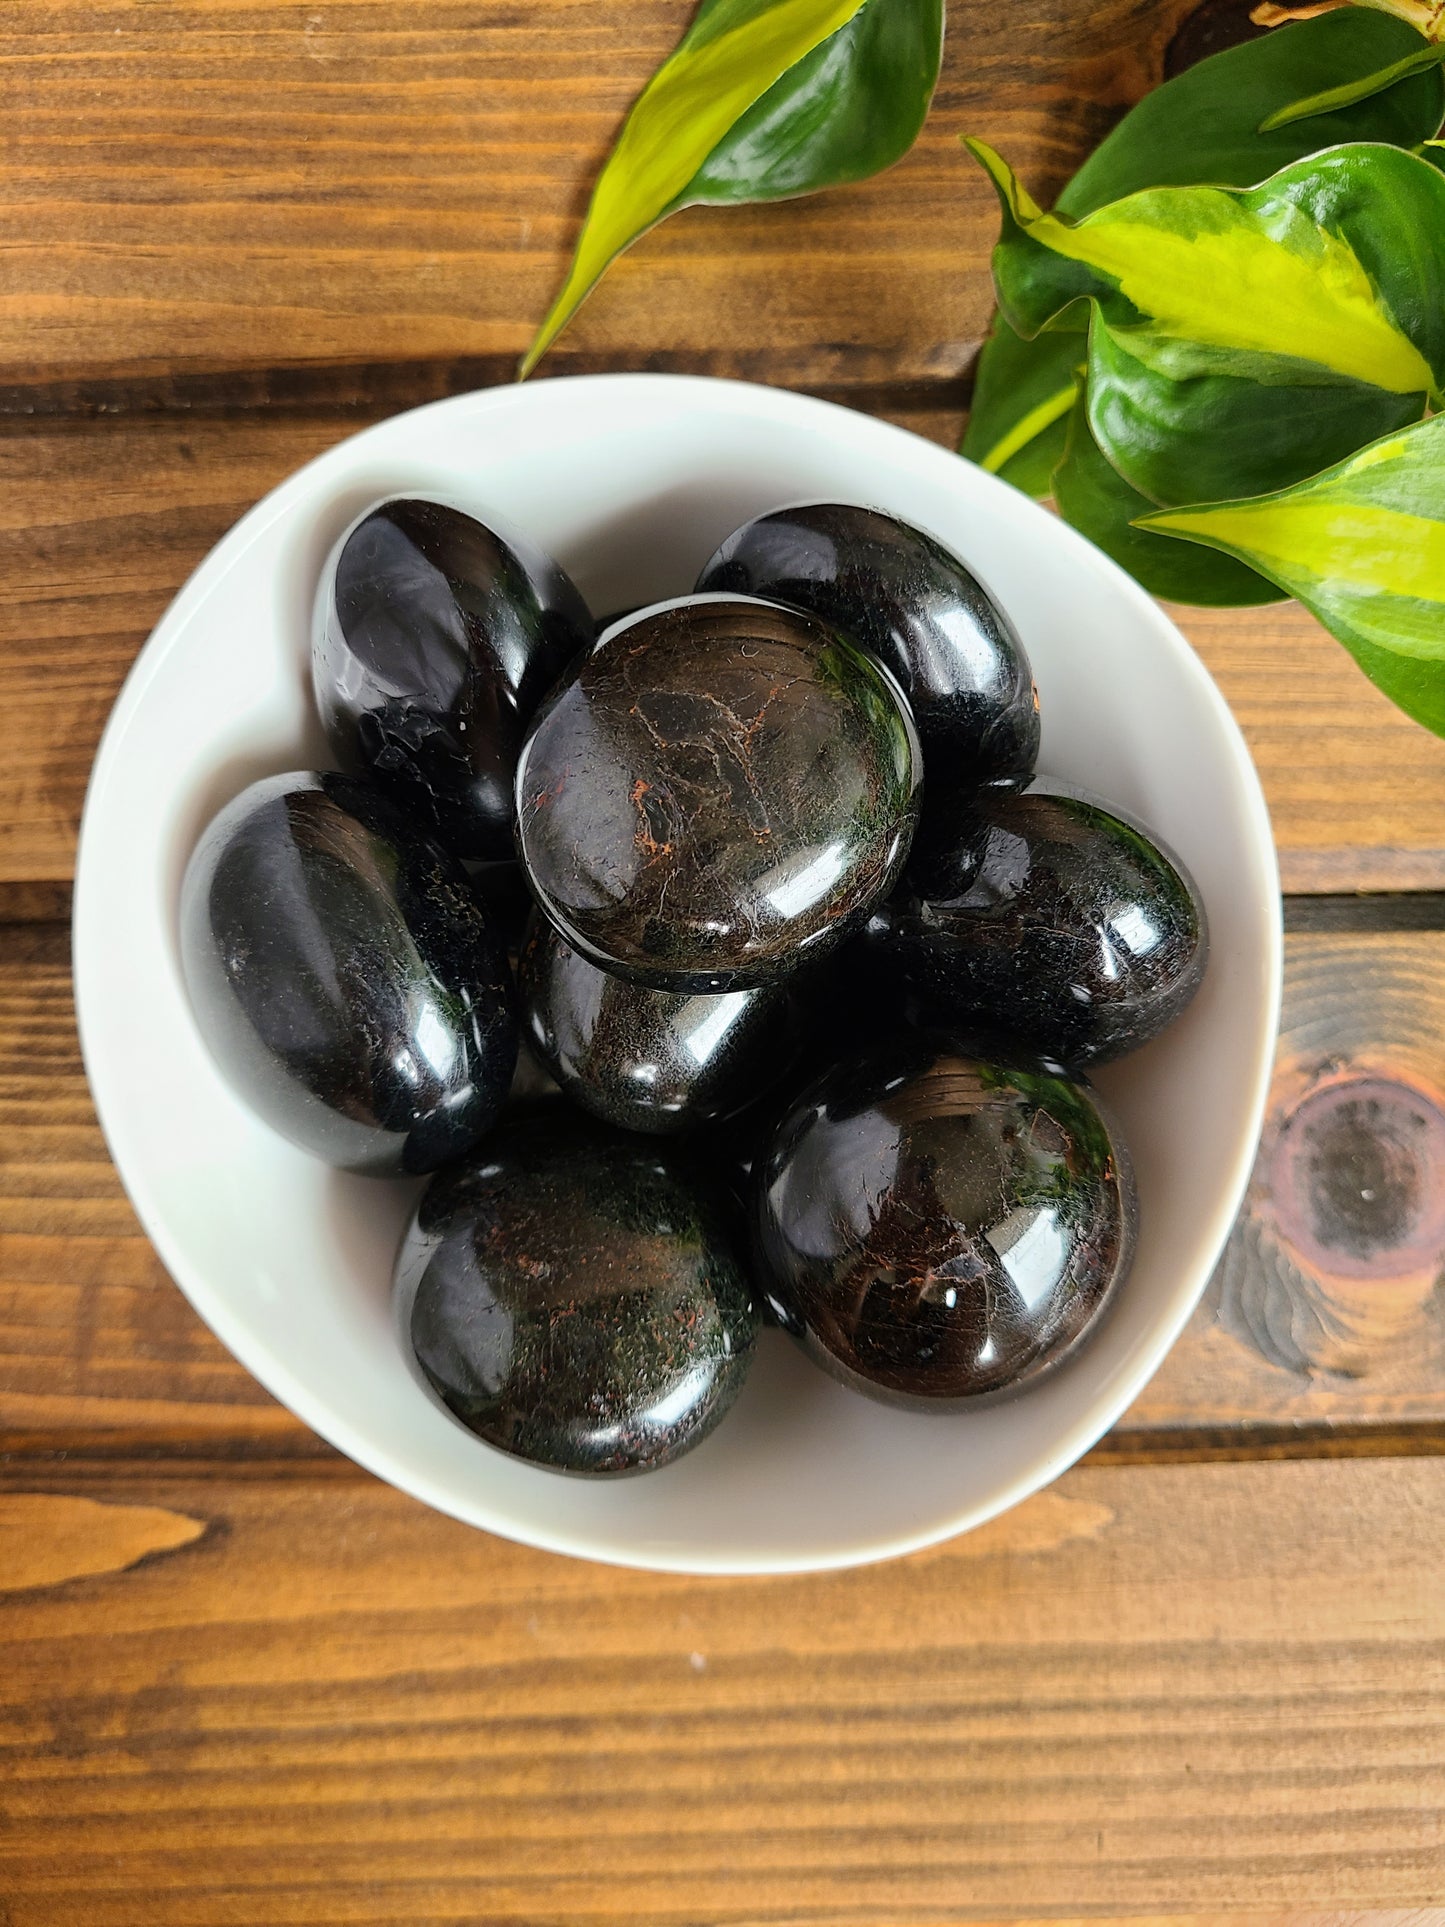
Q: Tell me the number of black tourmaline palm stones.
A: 8